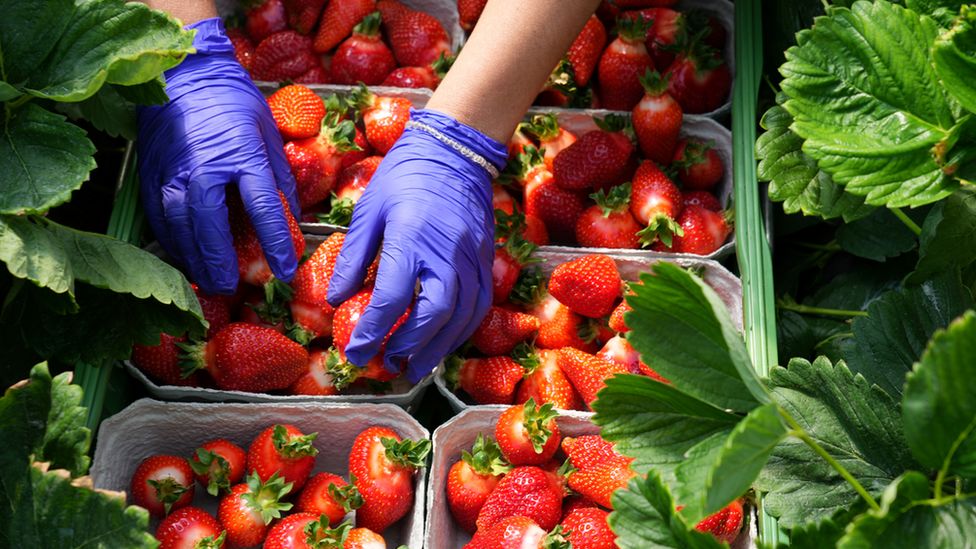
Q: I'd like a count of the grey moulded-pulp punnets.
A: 8